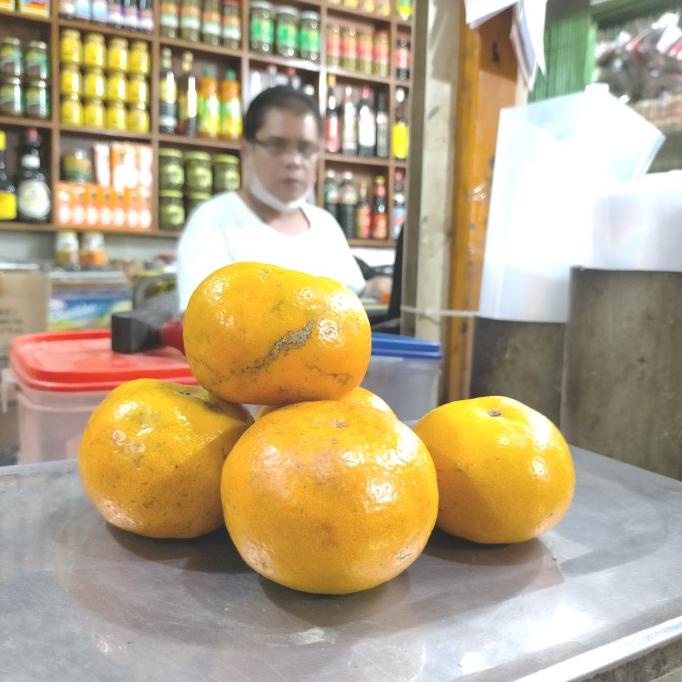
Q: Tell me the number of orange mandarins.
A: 5